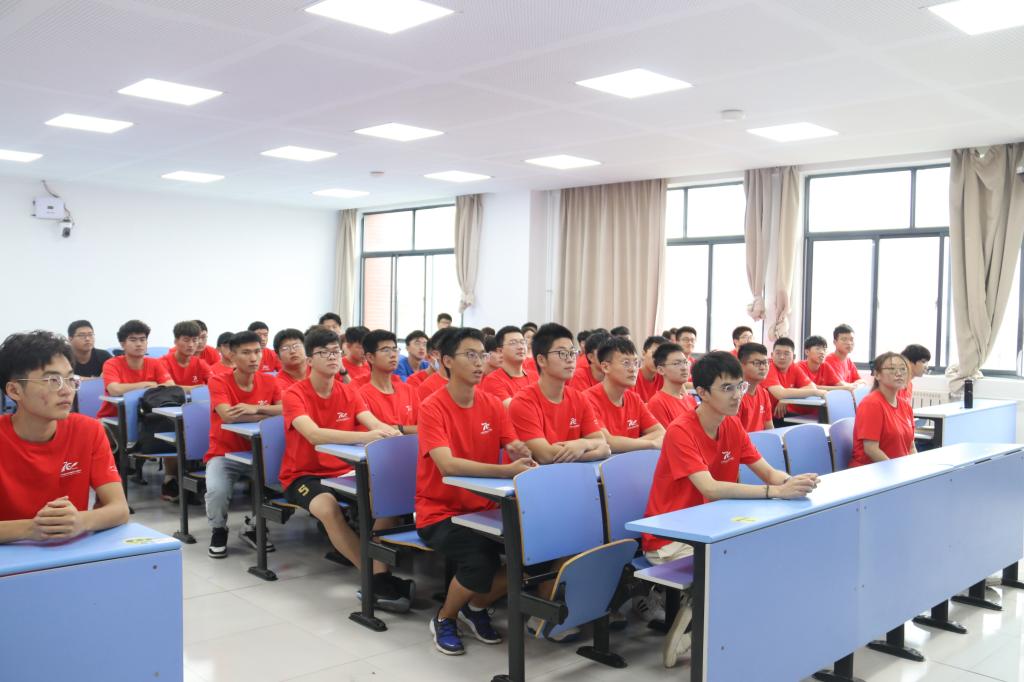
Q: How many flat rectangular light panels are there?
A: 13